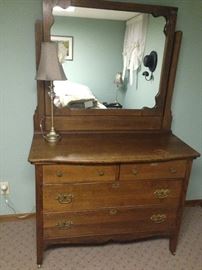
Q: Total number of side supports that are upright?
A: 2